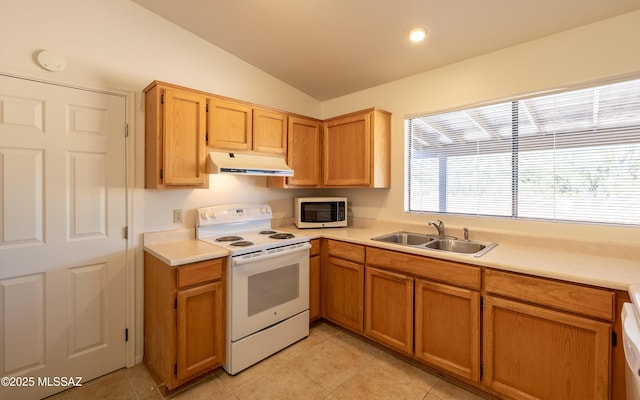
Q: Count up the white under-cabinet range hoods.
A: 1